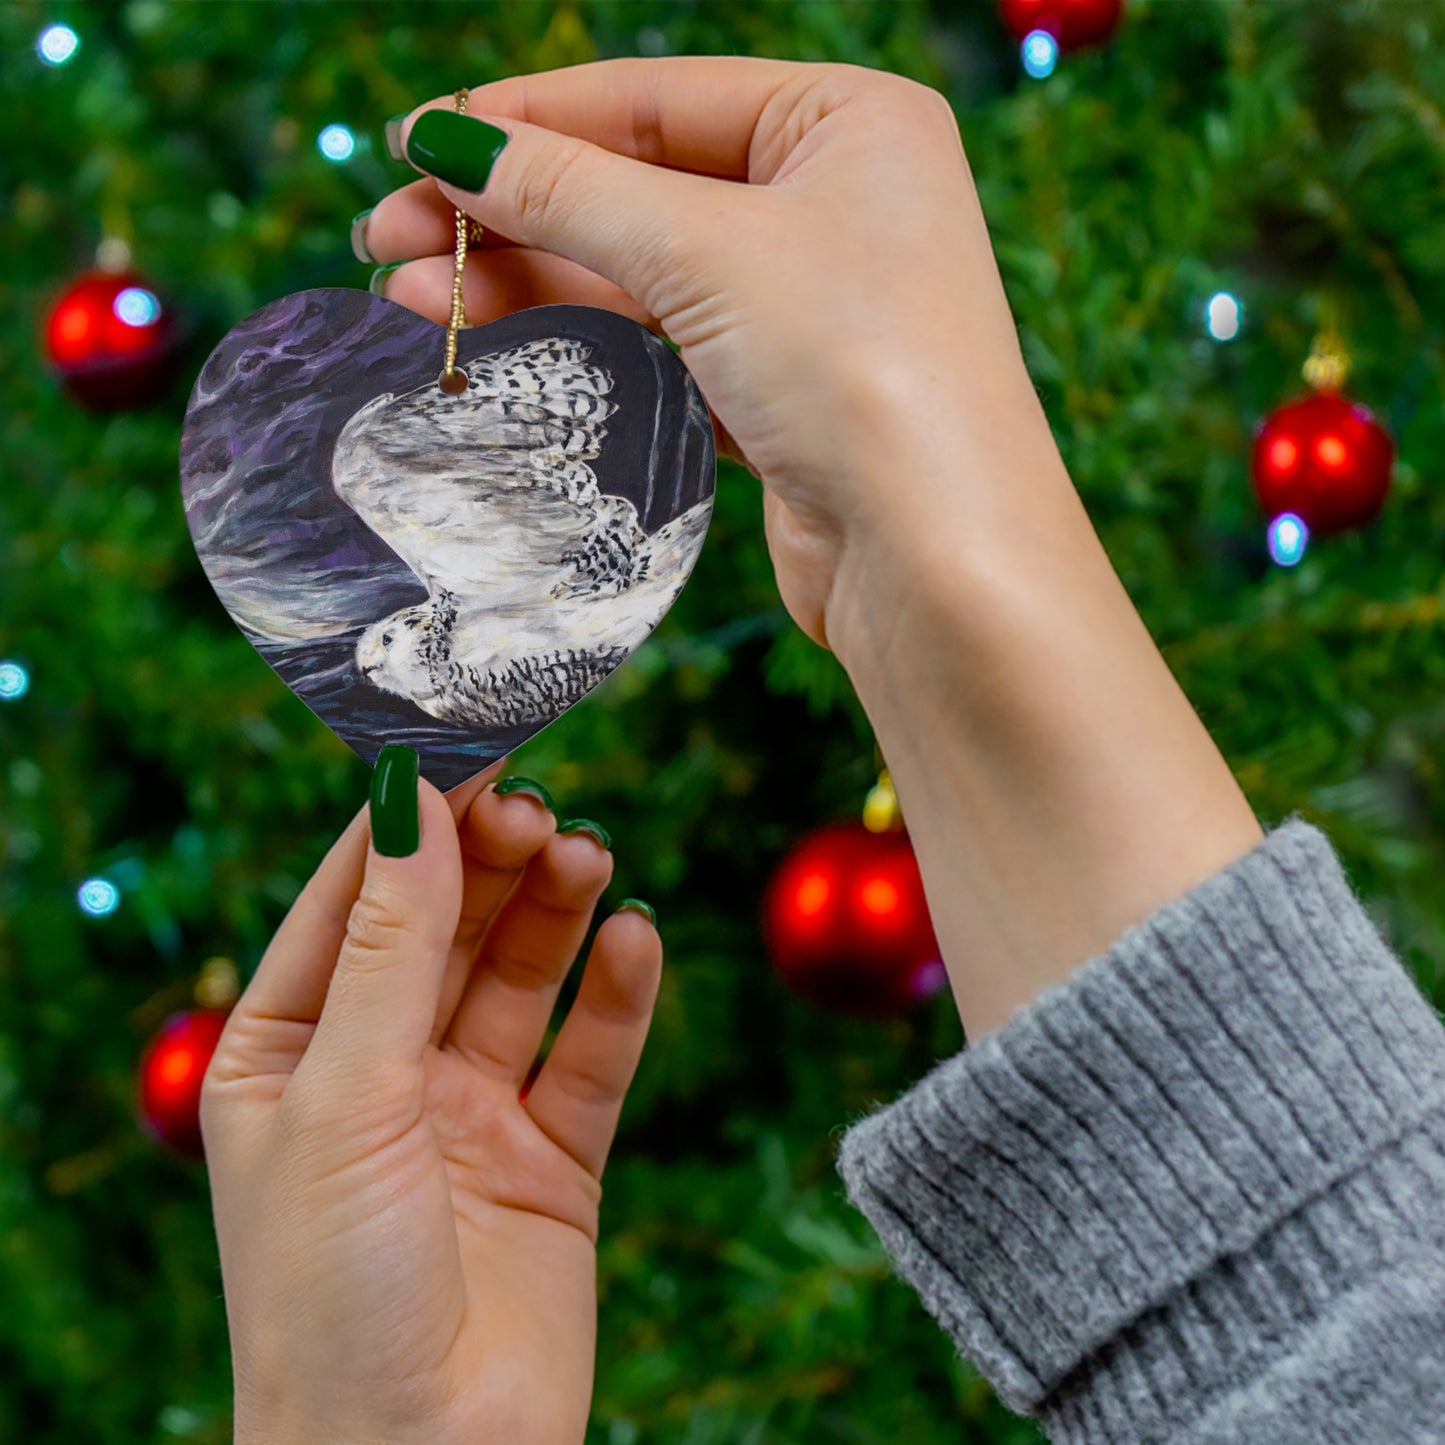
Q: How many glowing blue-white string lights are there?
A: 8